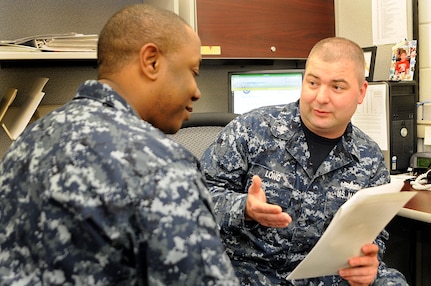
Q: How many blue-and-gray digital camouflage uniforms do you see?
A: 2